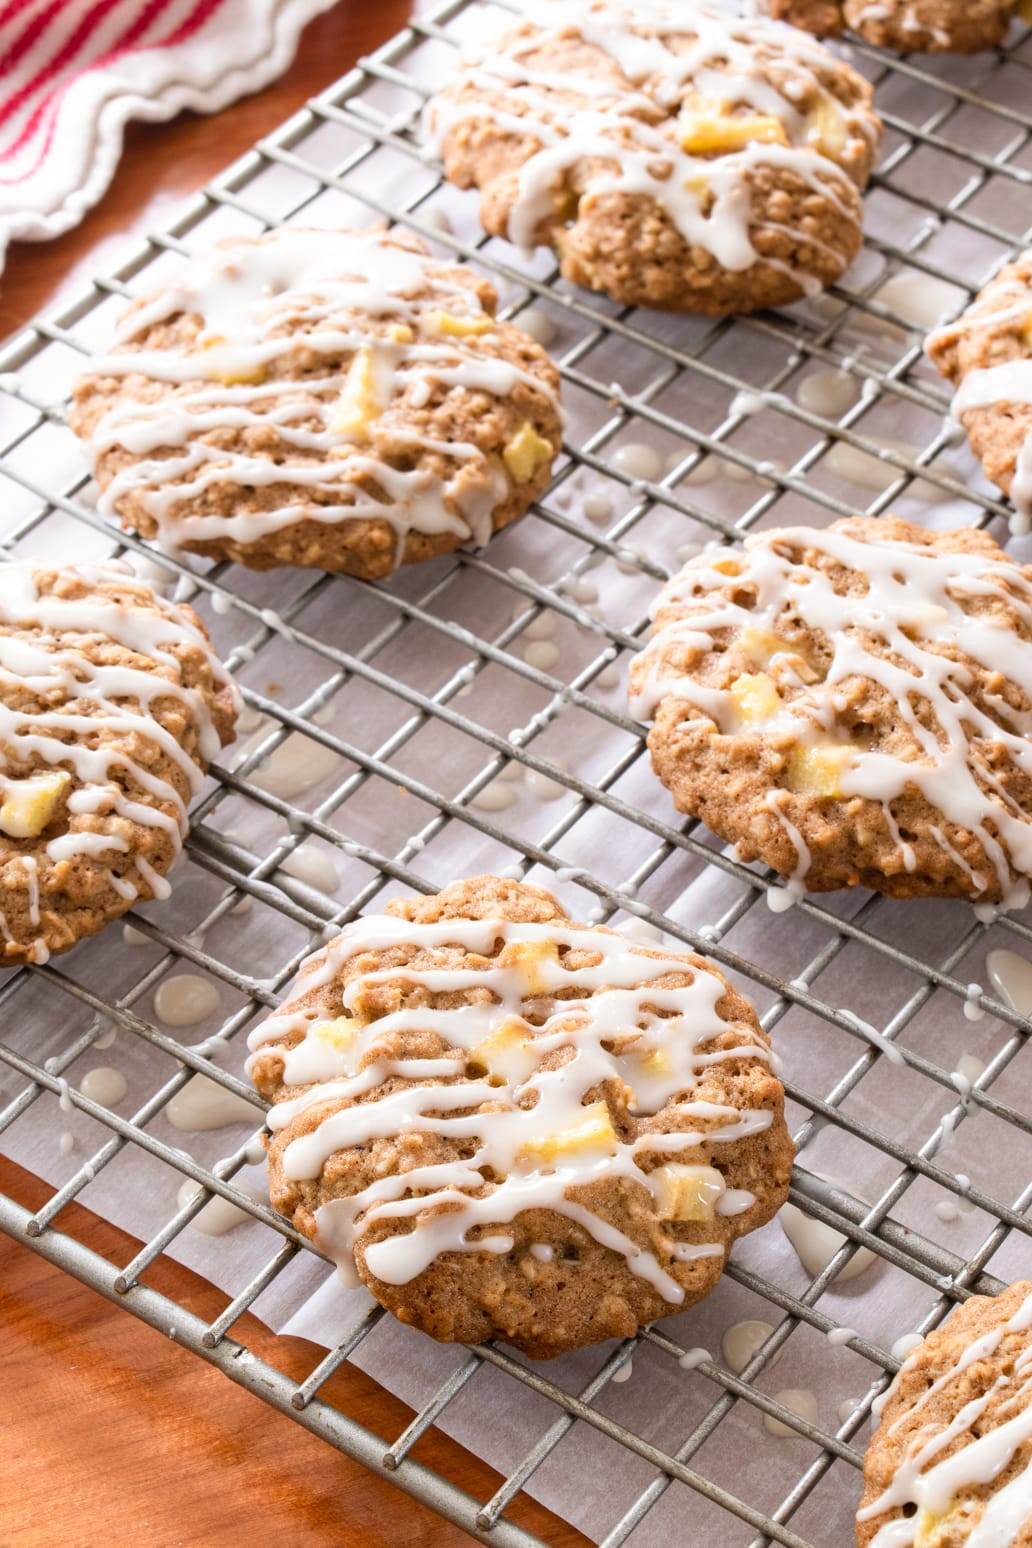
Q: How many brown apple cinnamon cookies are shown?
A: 8